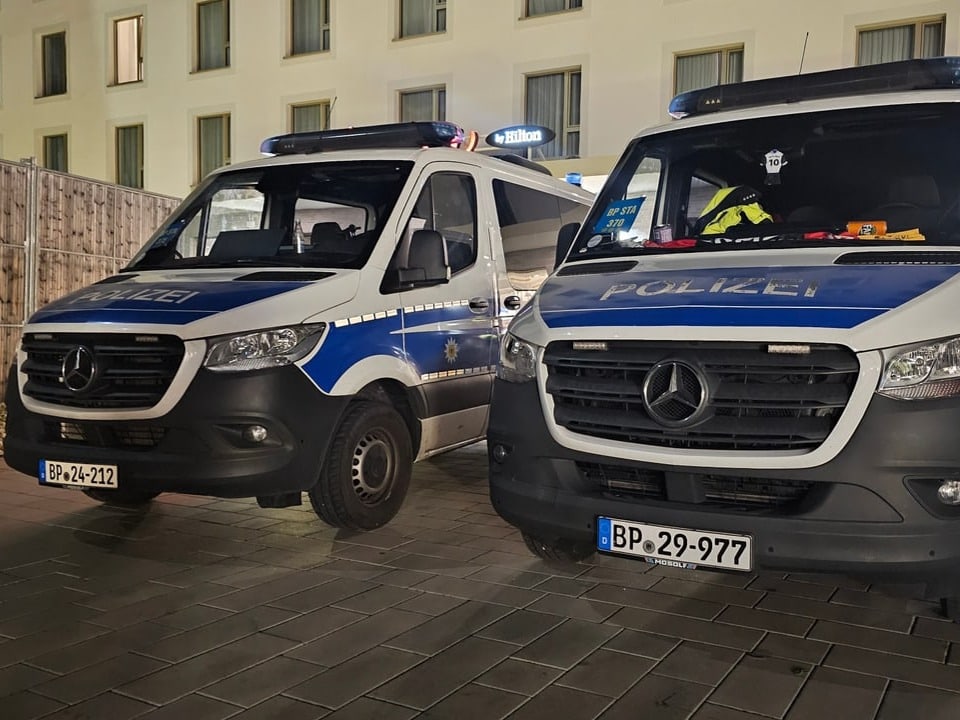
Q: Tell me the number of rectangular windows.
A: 14